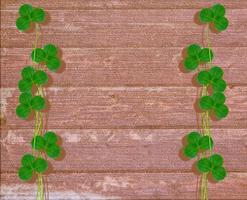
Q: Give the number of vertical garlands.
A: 2